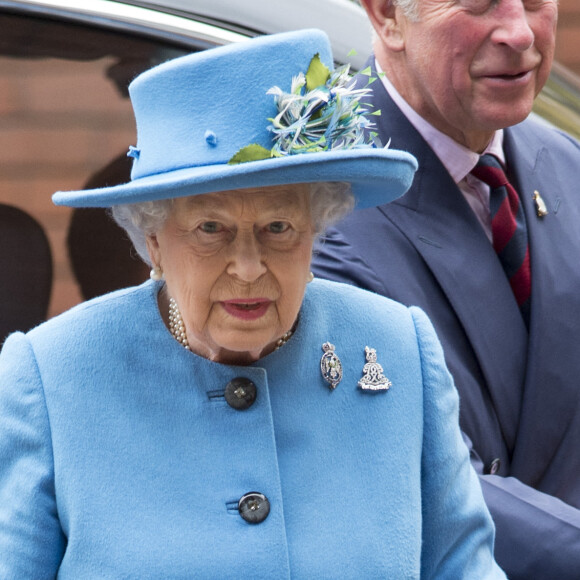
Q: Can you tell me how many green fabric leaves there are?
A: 2